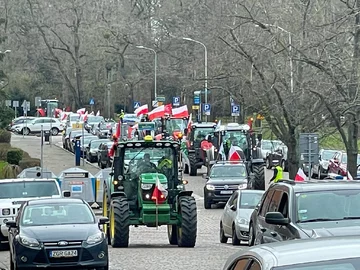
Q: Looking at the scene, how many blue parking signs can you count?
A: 3